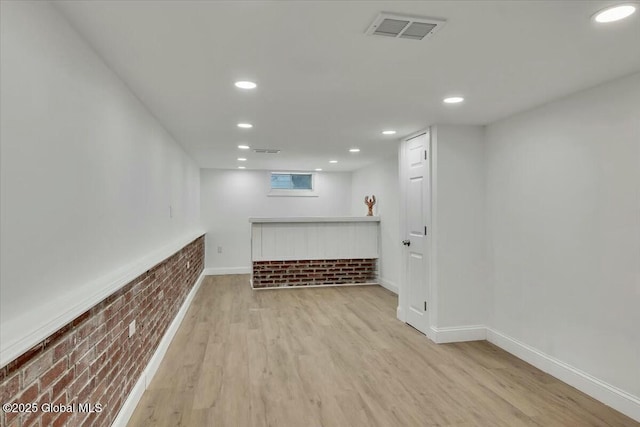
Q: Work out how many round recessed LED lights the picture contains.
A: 11